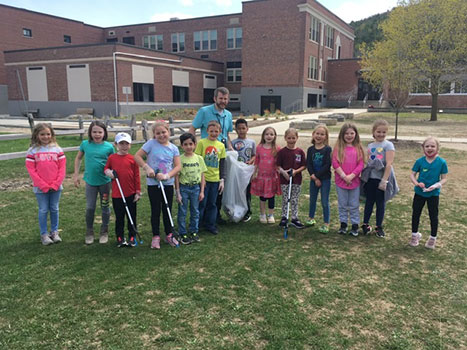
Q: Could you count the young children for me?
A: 13